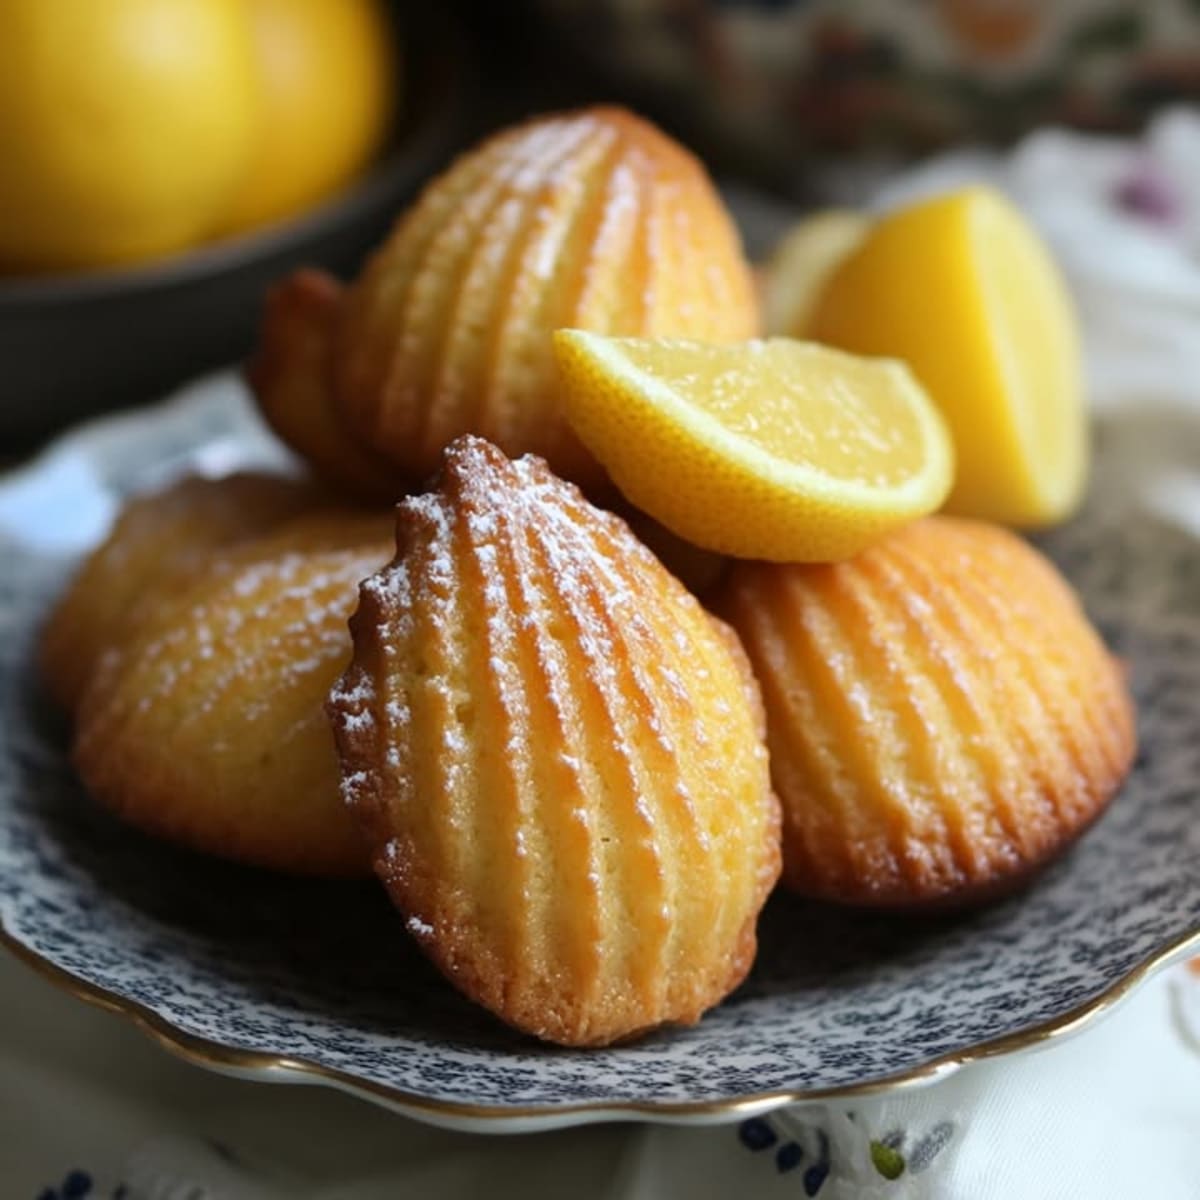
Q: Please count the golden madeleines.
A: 6